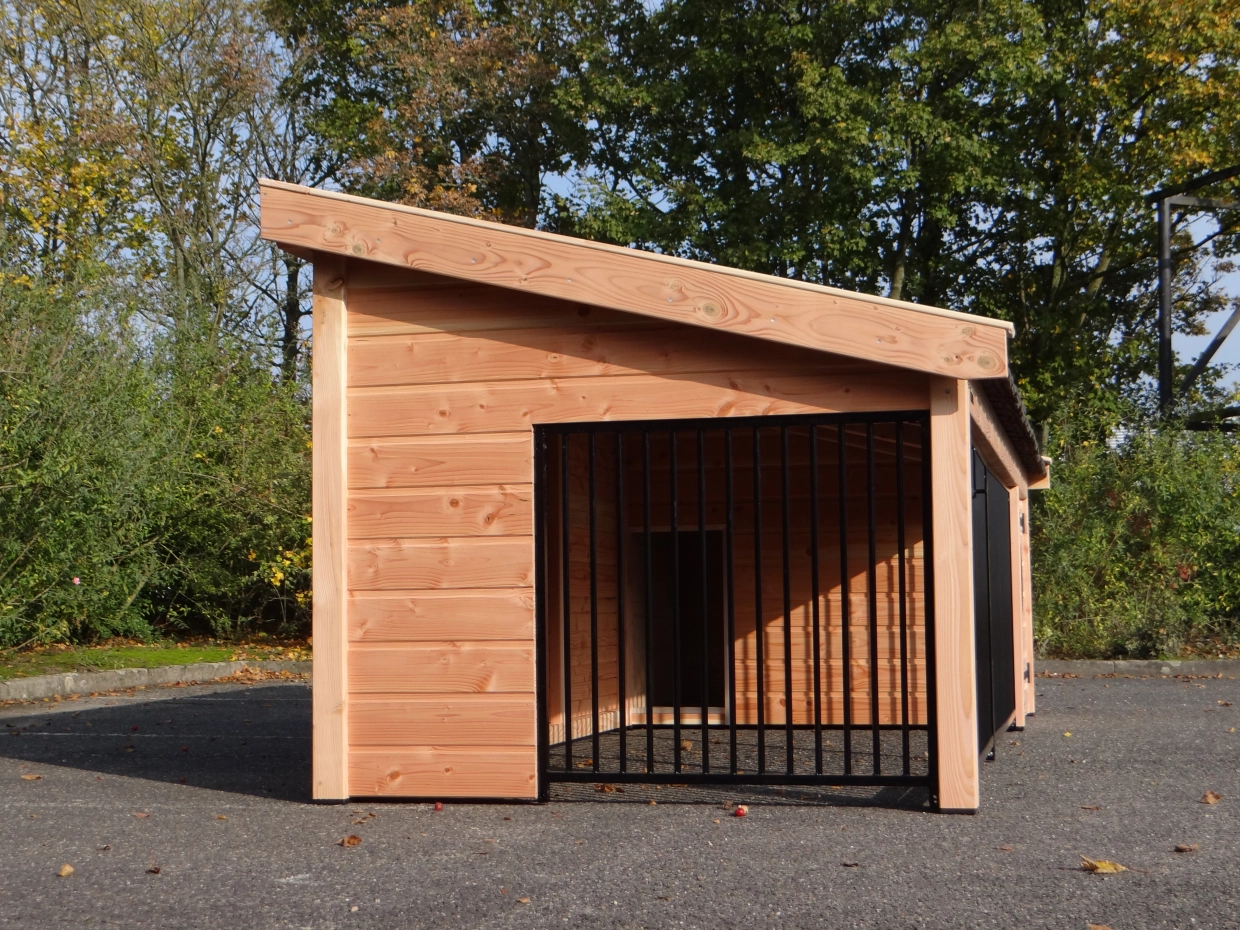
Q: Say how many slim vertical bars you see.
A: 13